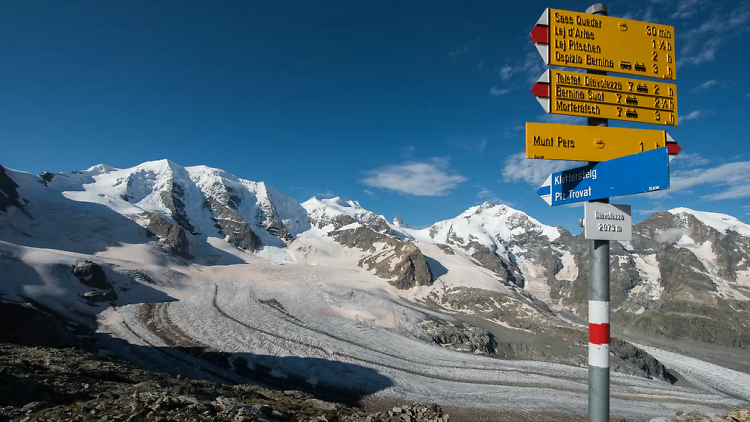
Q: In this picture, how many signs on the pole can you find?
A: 5